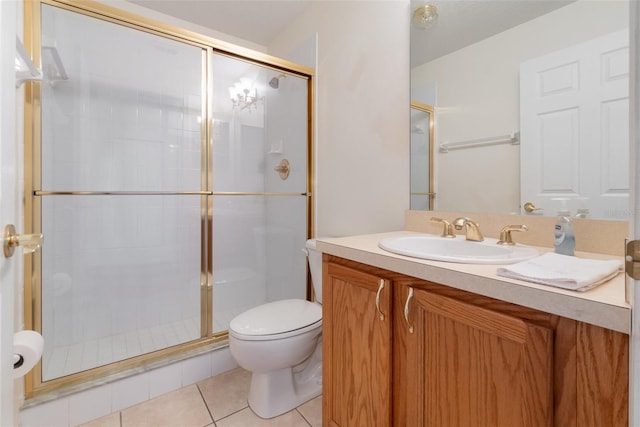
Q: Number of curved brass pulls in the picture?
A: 2